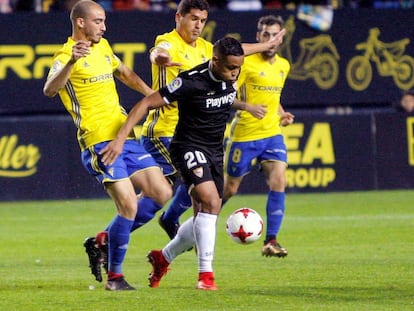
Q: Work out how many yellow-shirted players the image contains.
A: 3